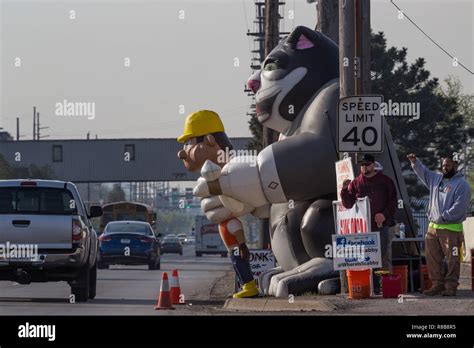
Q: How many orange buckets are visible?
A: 3